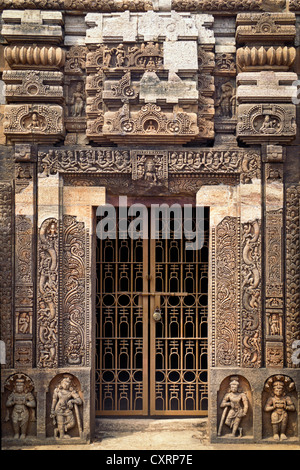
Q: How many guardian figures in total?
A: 4